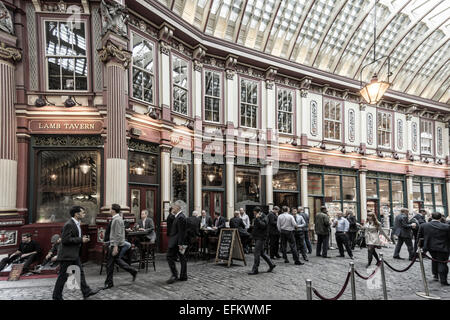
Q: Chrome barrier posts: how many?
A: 4